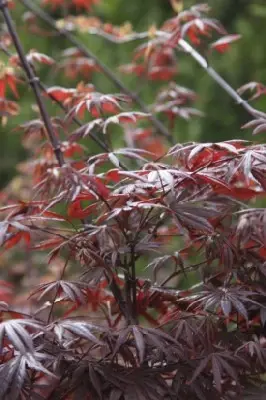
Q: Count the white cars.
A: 0